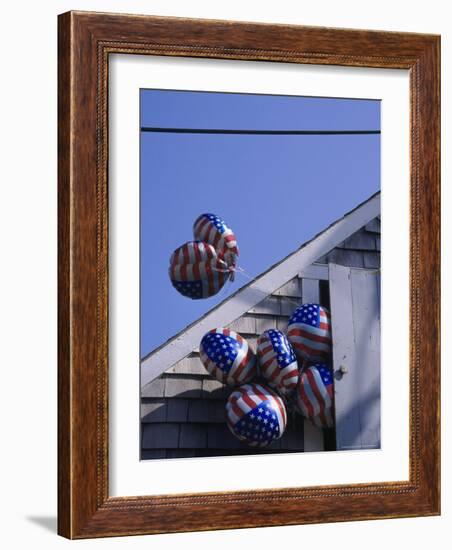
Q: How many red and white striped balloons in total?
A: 7